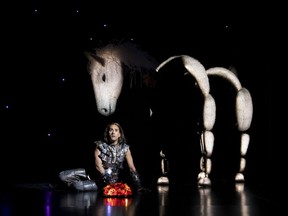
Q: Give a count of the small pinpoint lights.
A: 9